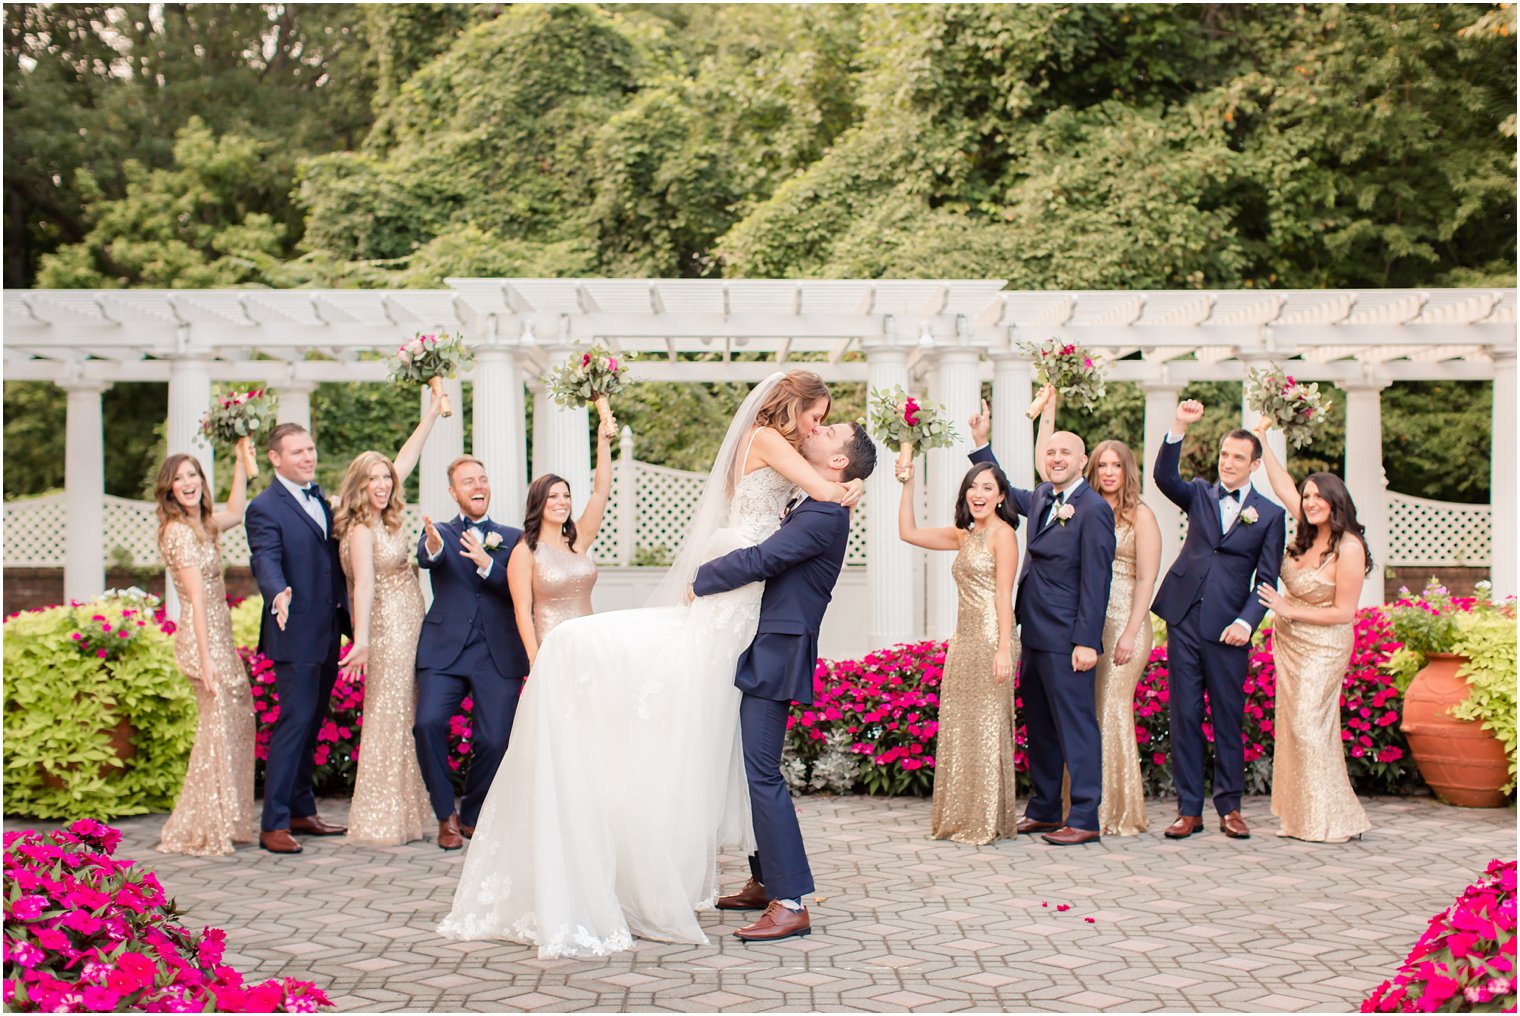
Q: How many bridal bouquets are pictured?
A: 6